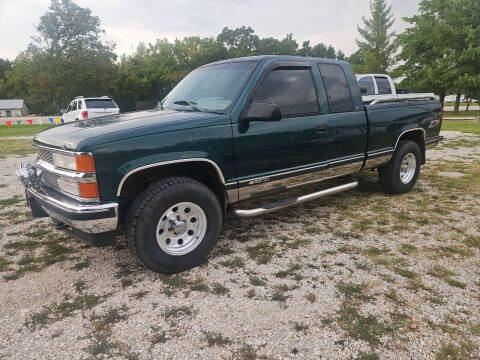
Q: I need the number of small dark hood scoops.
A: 0